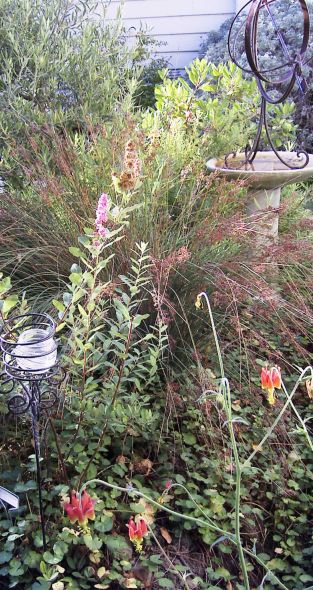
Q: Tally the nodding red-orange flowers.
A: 3